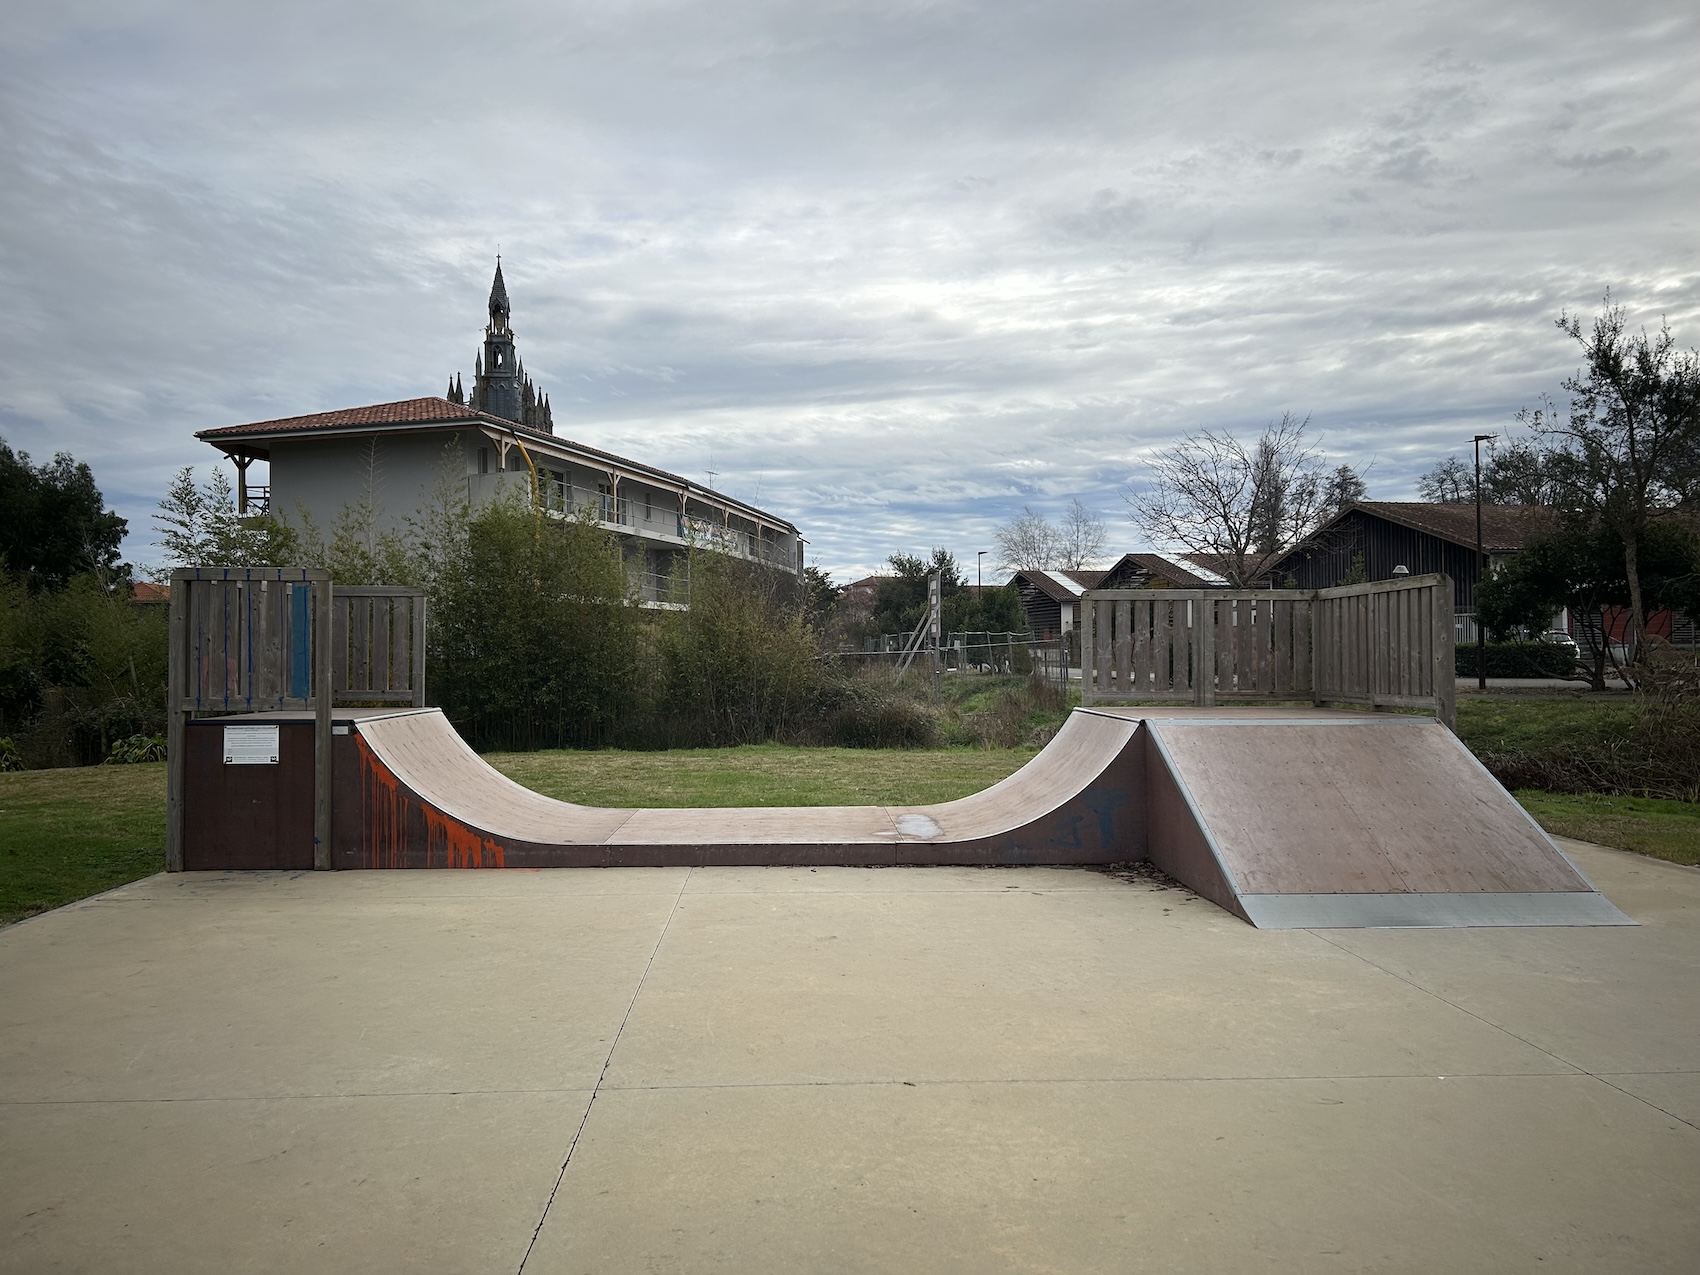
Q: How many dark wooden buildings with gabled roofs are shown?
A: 3